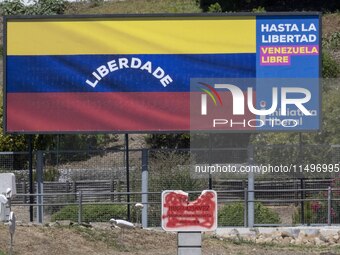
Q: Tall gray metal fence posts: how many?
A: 3